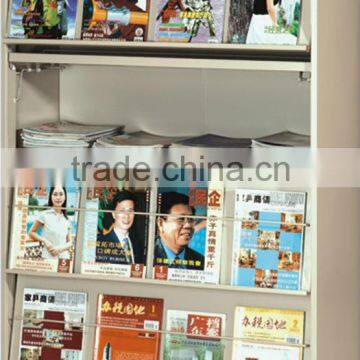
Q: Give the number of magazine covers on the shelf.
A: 12